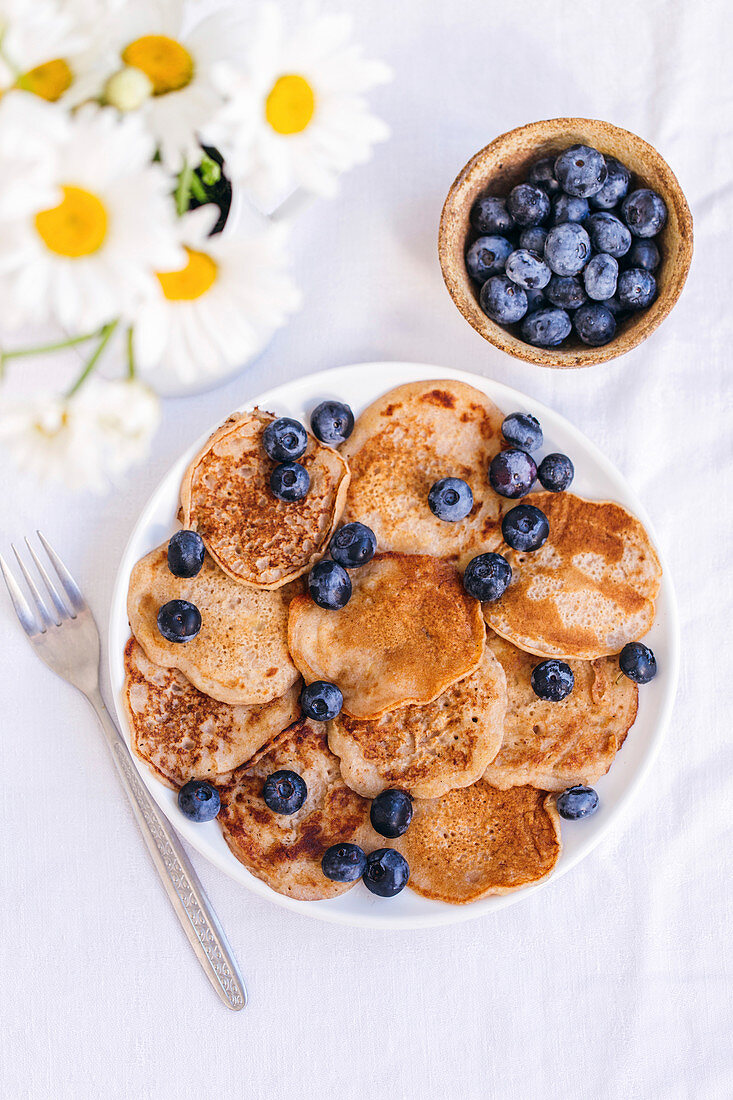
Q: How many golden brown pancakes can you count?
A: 10